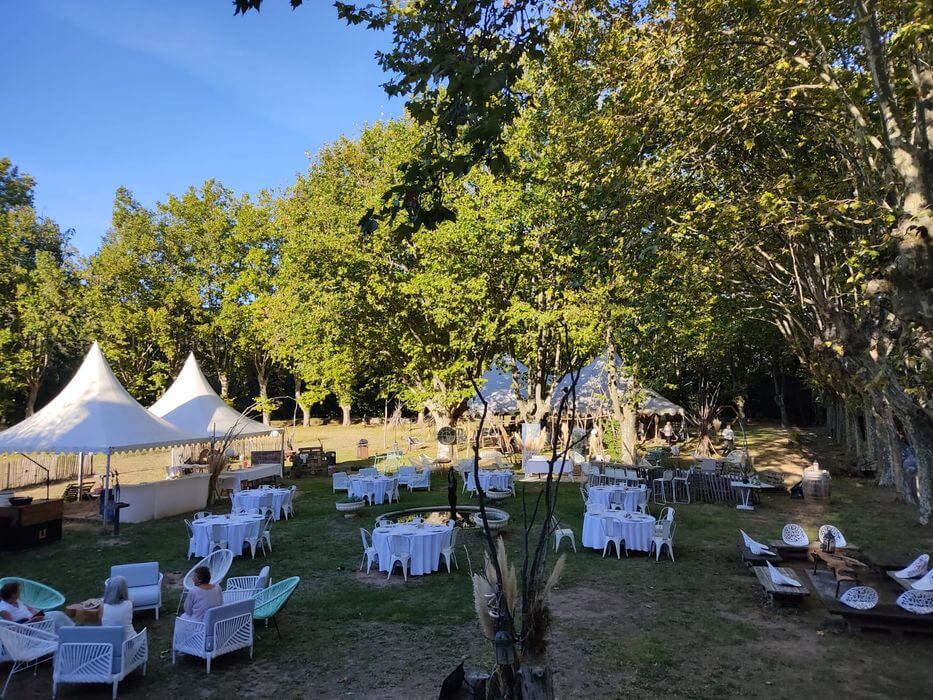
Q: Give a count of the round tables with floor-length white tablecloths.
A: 7